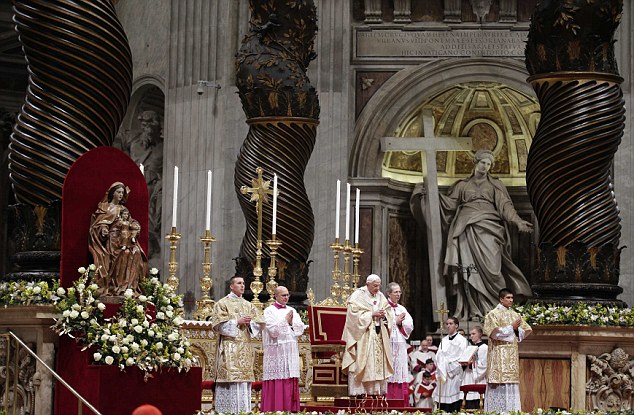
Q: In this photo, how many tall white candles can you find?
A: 7